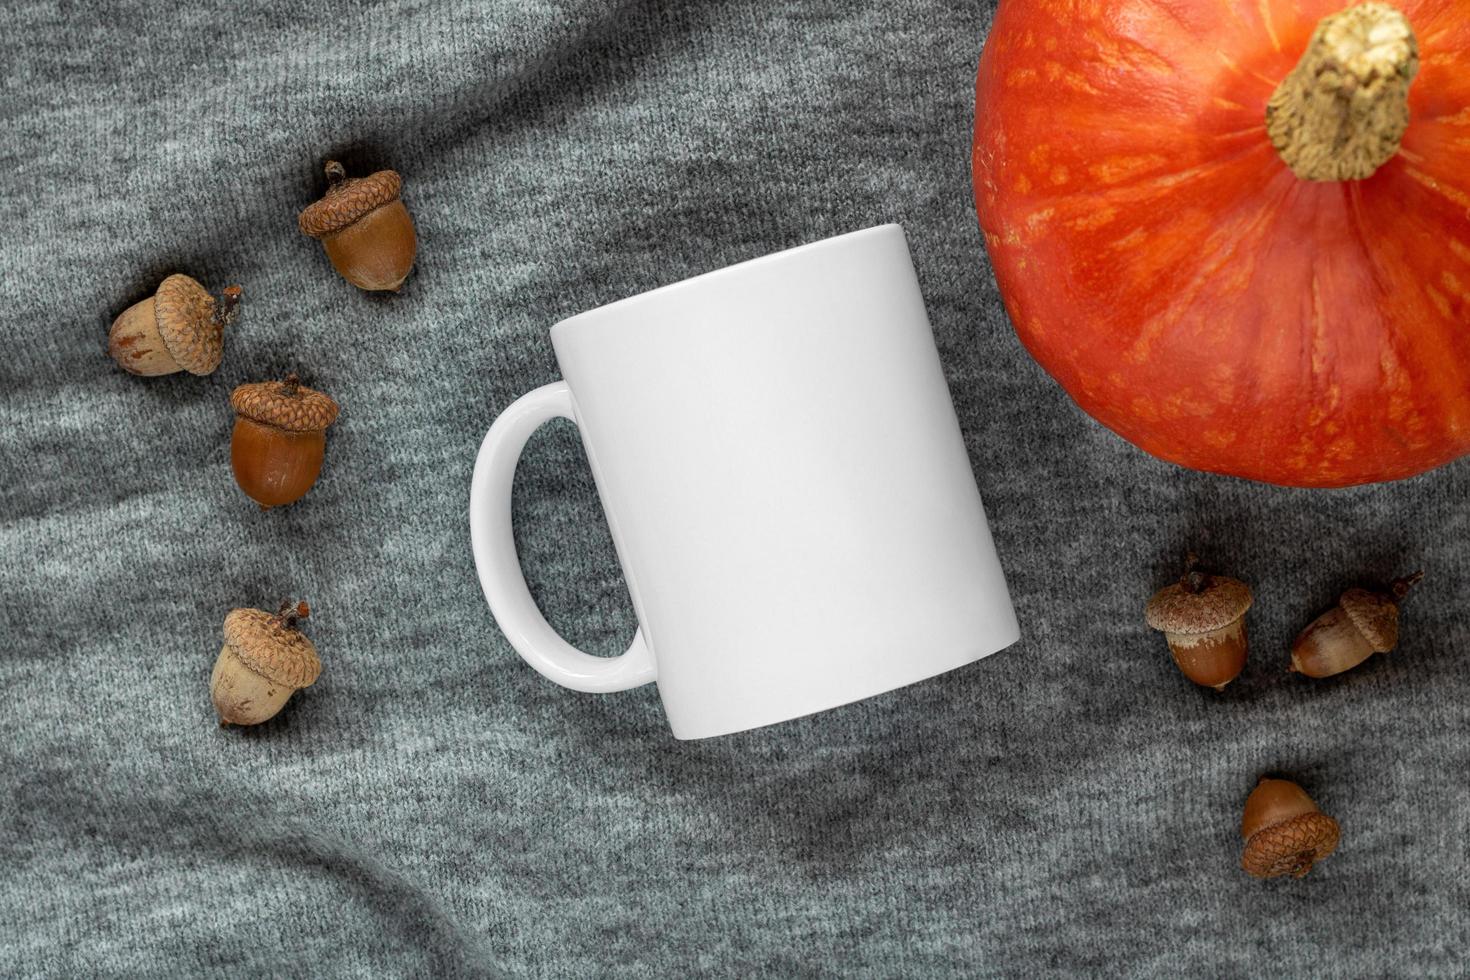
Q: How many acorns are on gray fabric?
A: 7